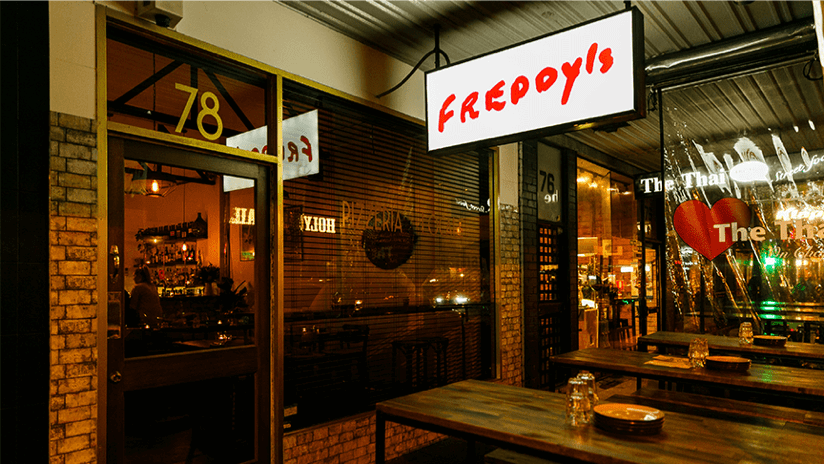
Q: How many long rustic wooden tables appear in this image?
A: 3